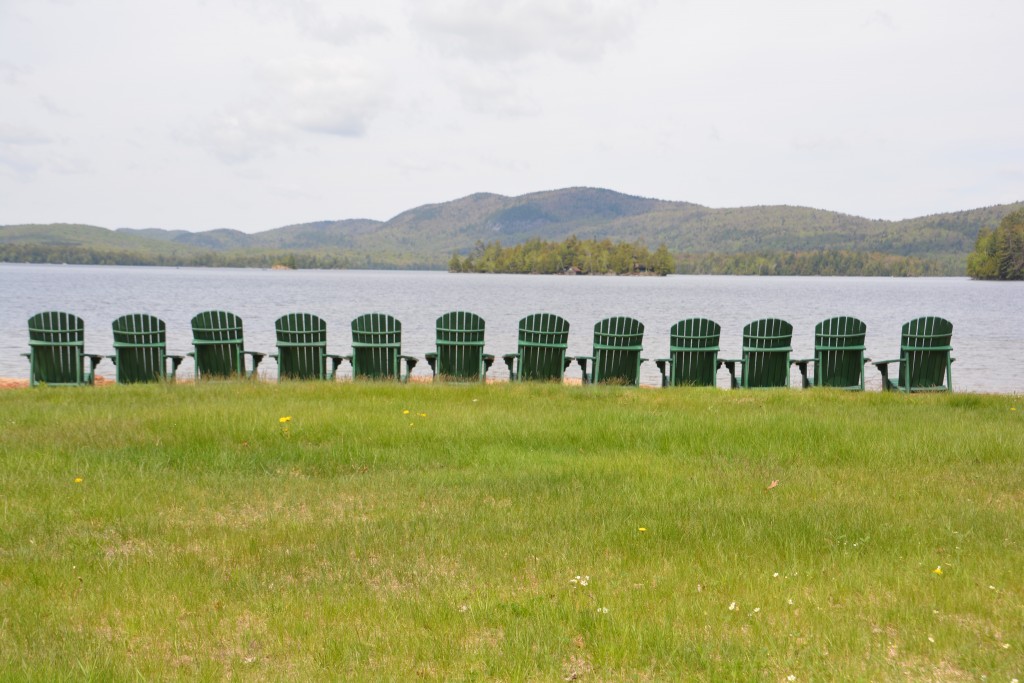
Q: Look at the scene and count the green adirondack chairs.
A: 12